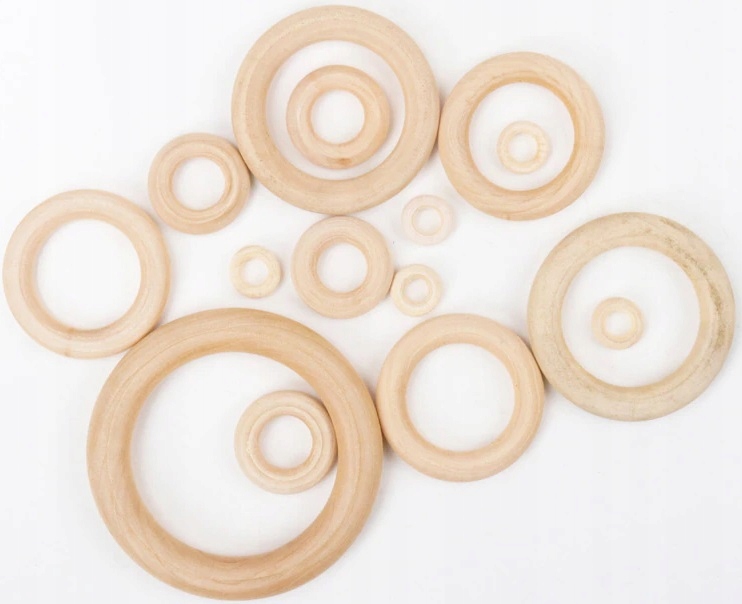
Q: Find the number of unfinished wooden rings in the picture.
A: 15